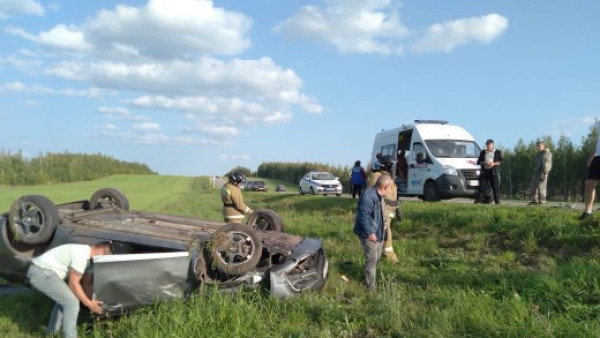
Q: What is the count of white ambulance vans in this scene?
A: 1